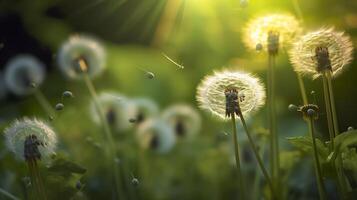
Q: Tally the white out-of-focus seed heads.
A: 6